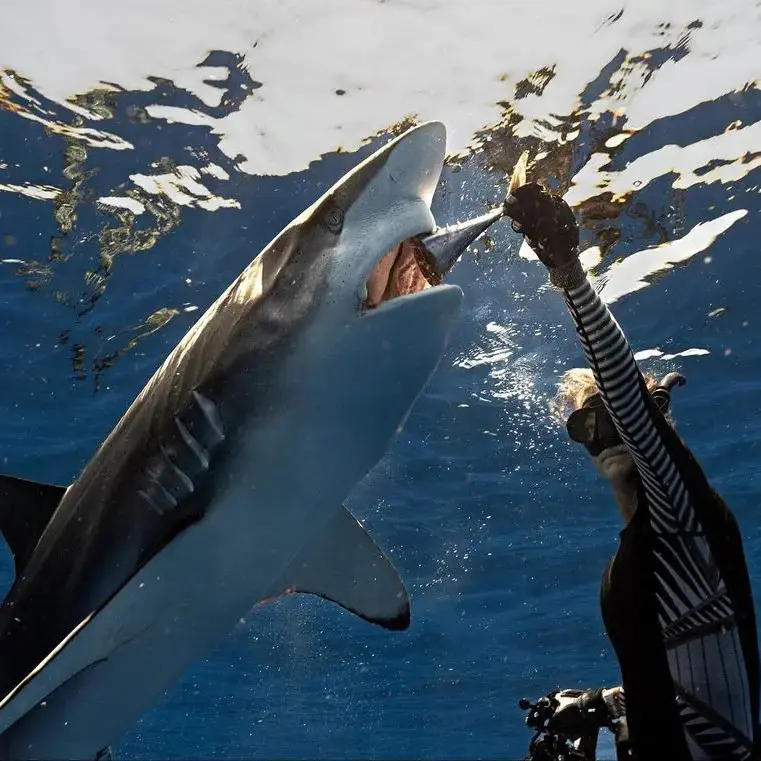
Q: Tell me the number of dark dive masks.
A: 1